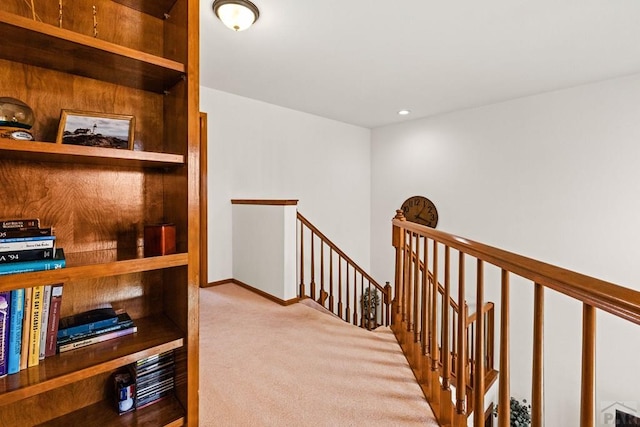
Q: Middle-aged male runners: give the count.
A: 0